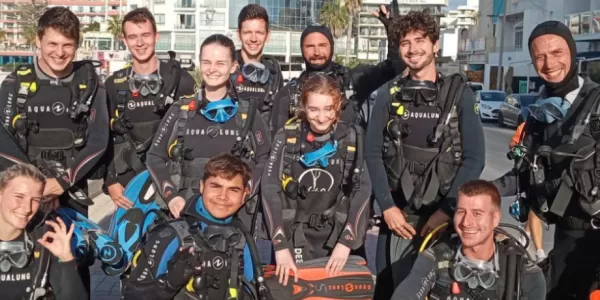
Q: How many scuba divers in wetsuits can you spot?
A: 11